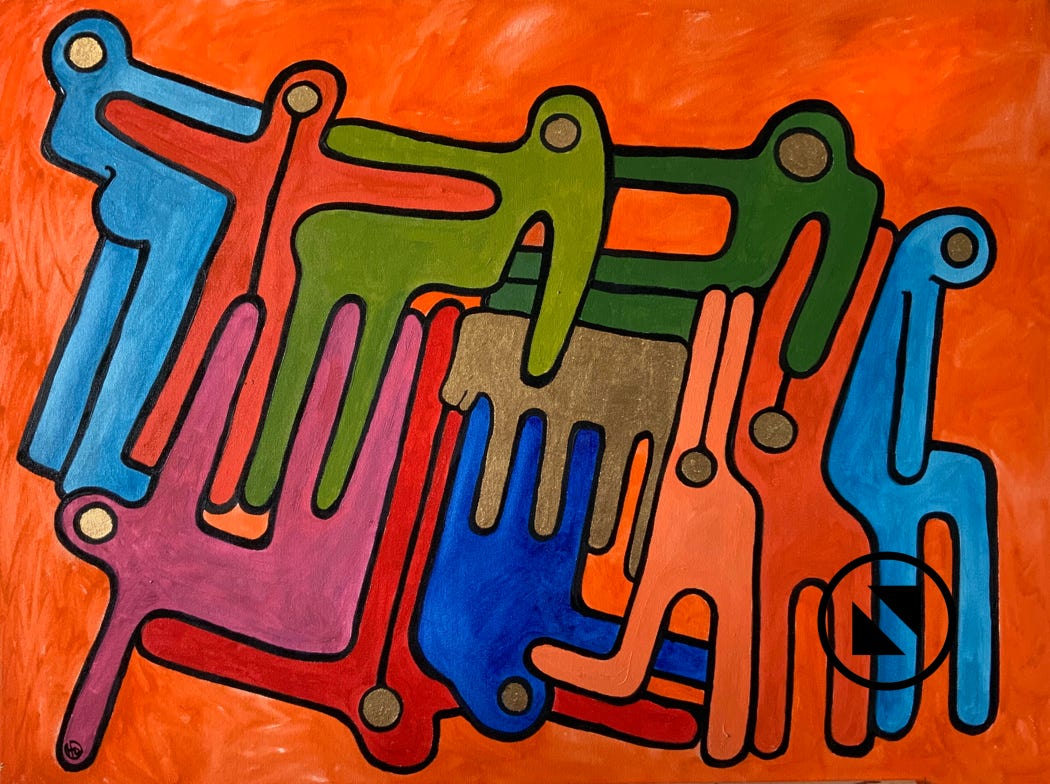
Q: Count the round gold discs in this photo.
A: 10